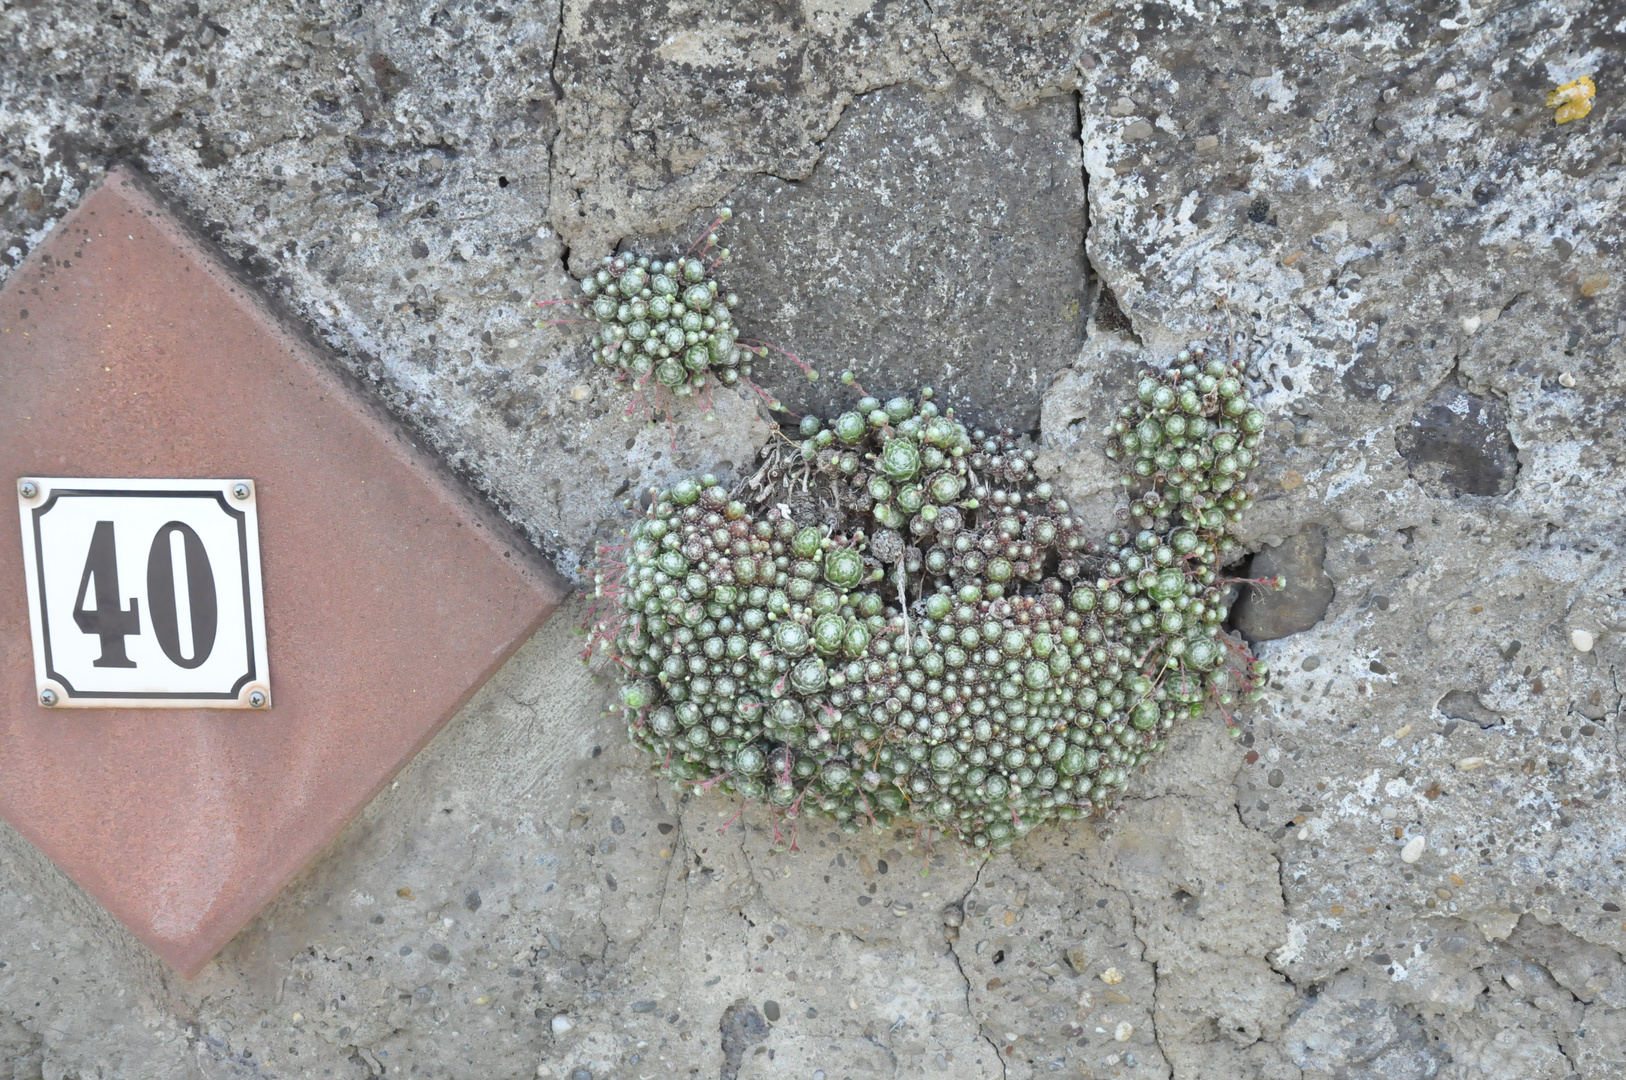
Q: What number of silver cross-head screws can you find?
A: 4